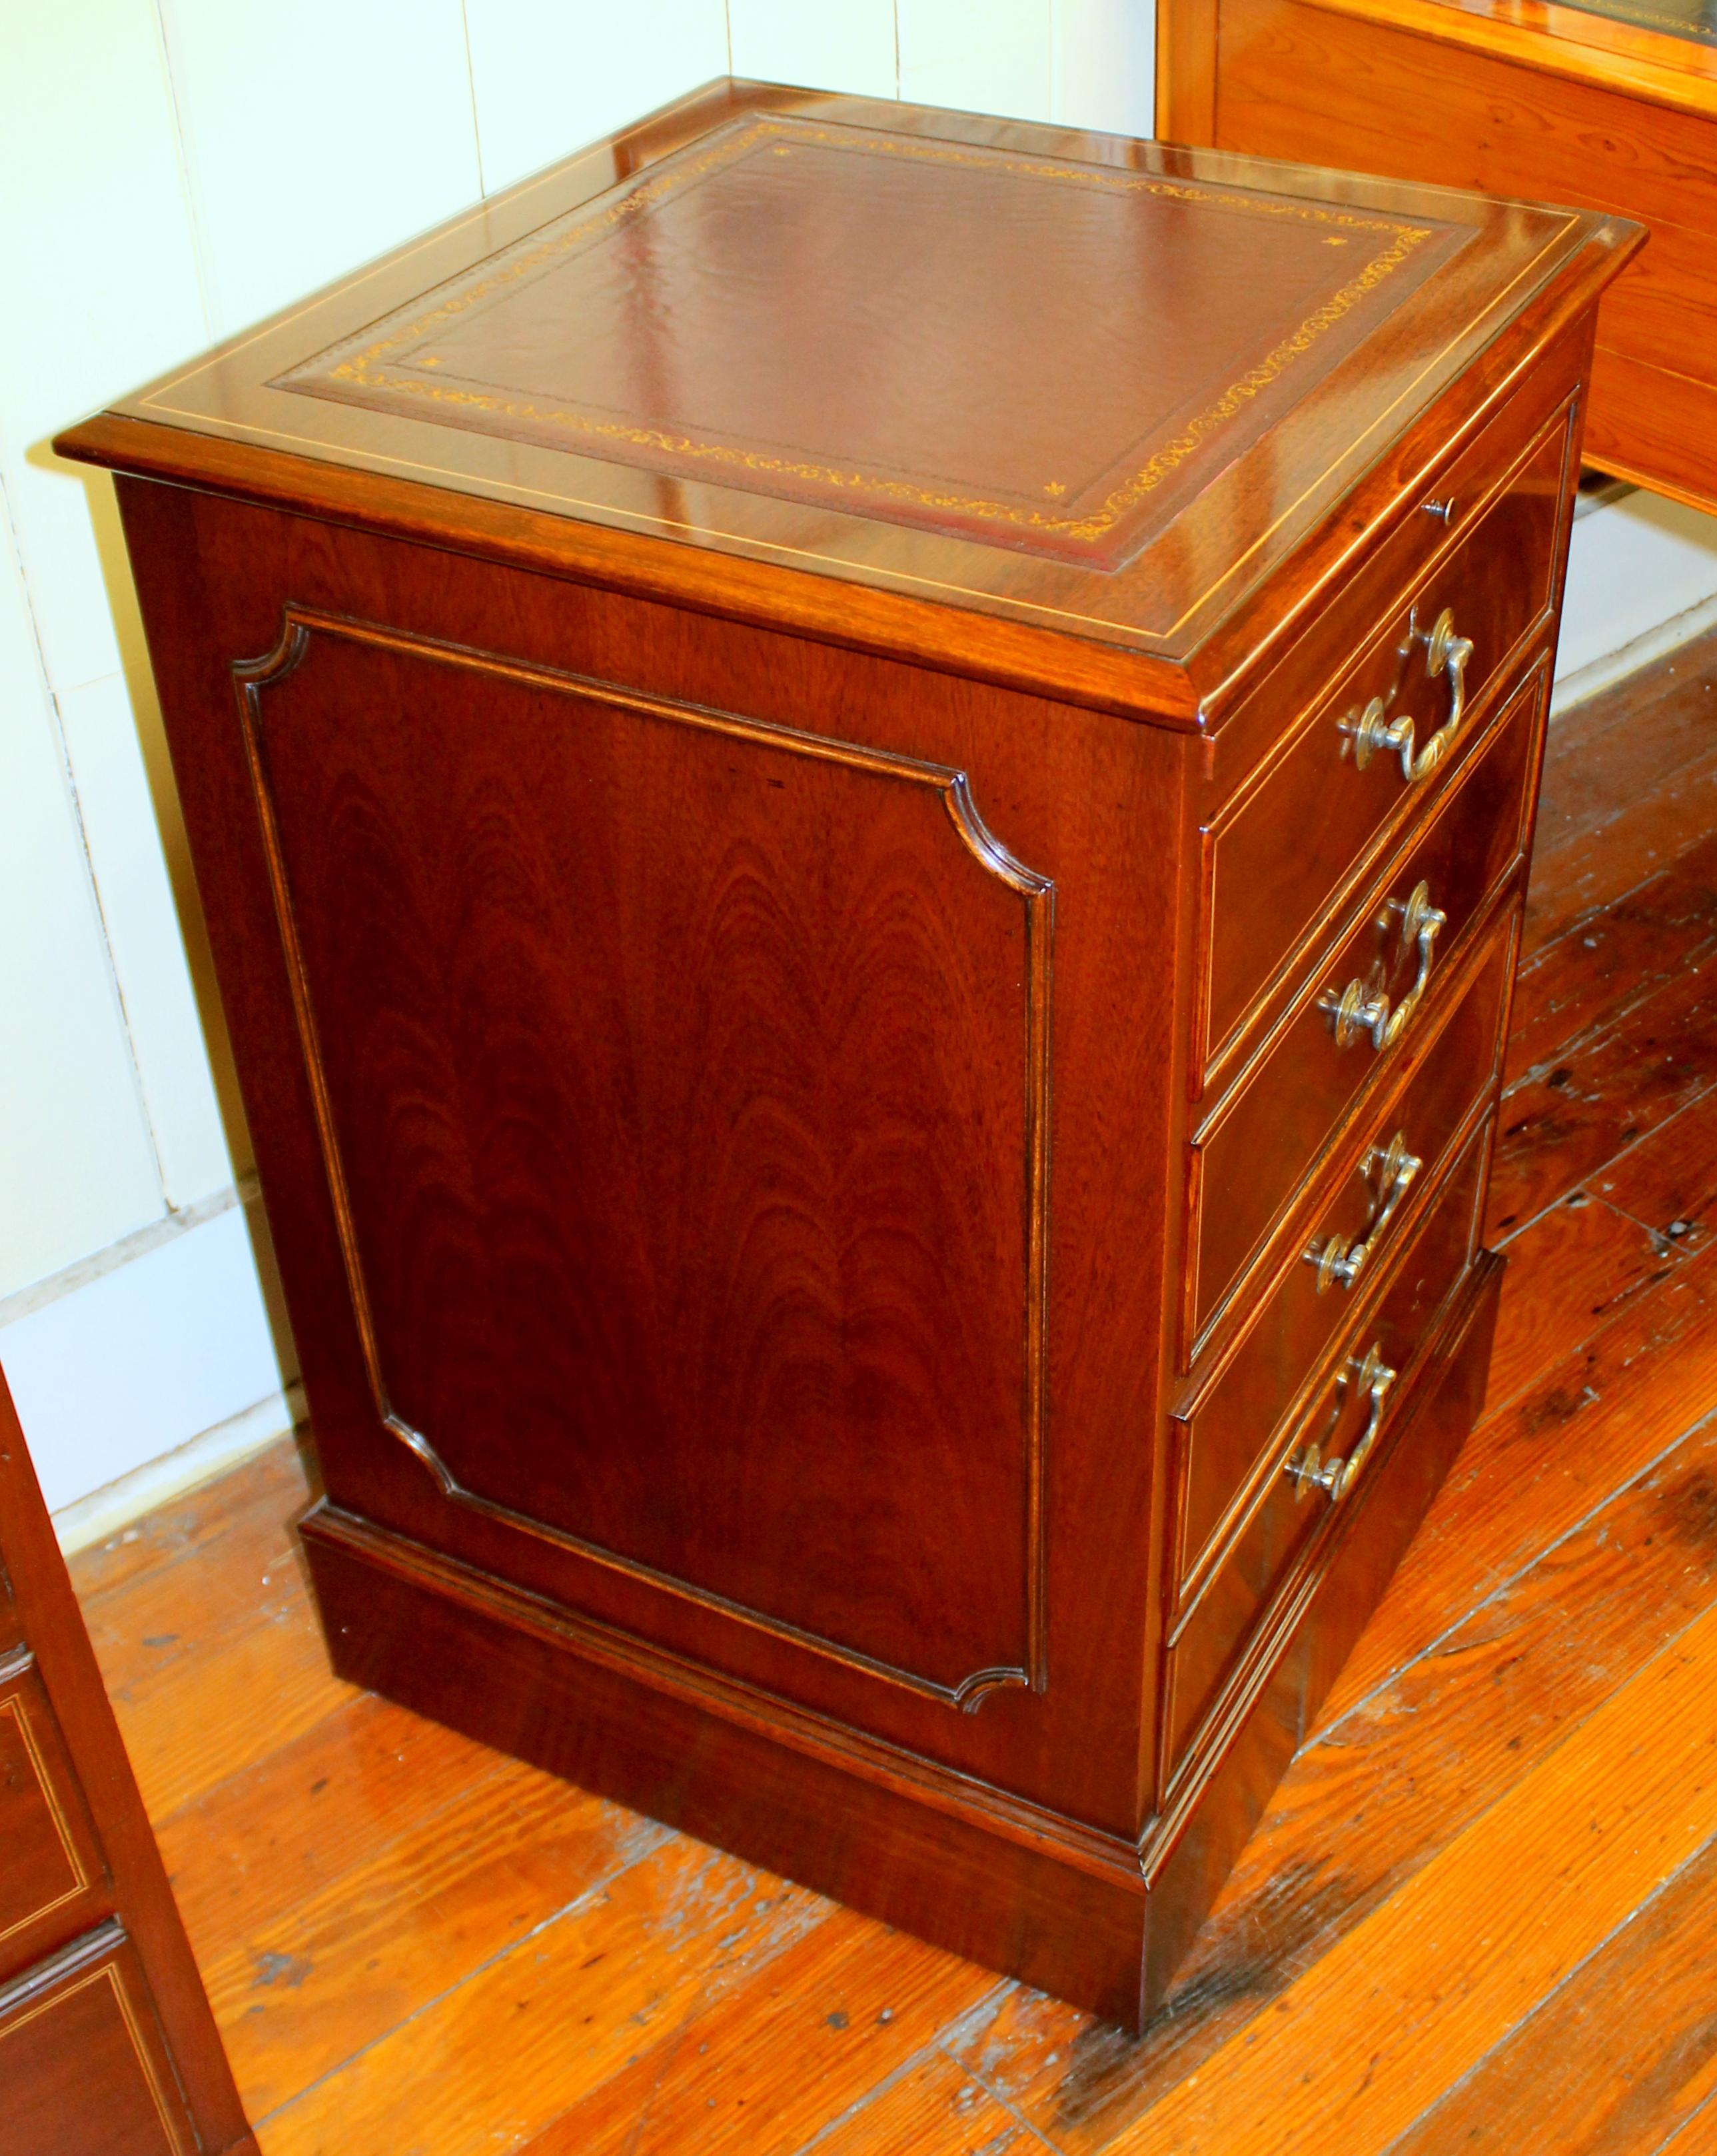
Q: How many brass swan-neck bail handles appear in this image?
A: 4